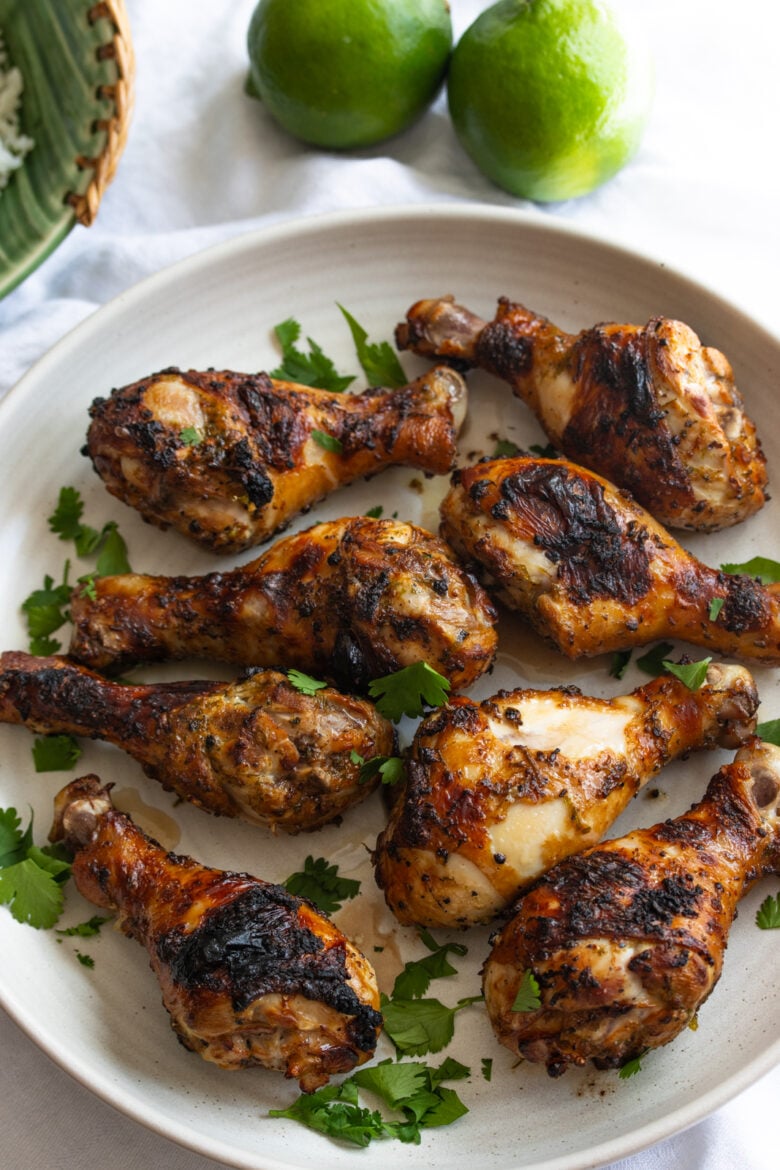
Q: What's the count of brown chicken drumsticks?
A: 8